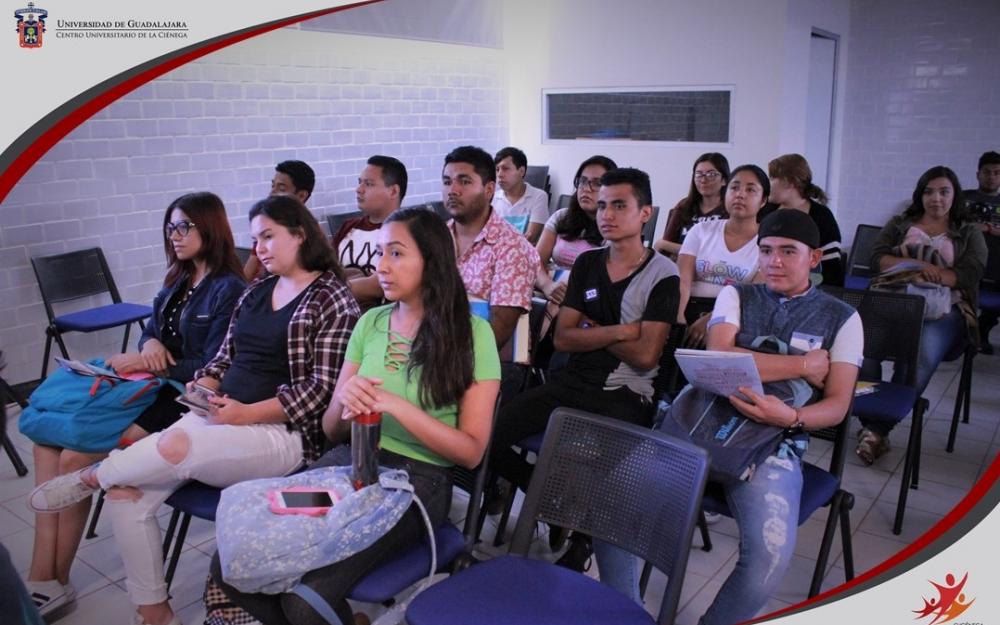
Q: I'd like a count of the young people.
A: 15